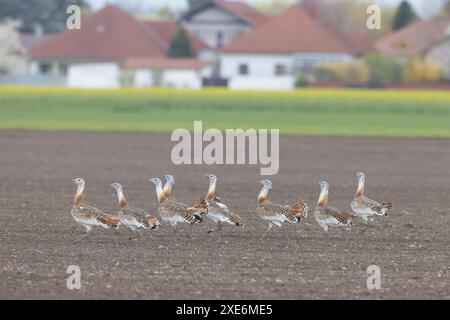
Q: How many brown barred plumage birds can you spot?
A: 8